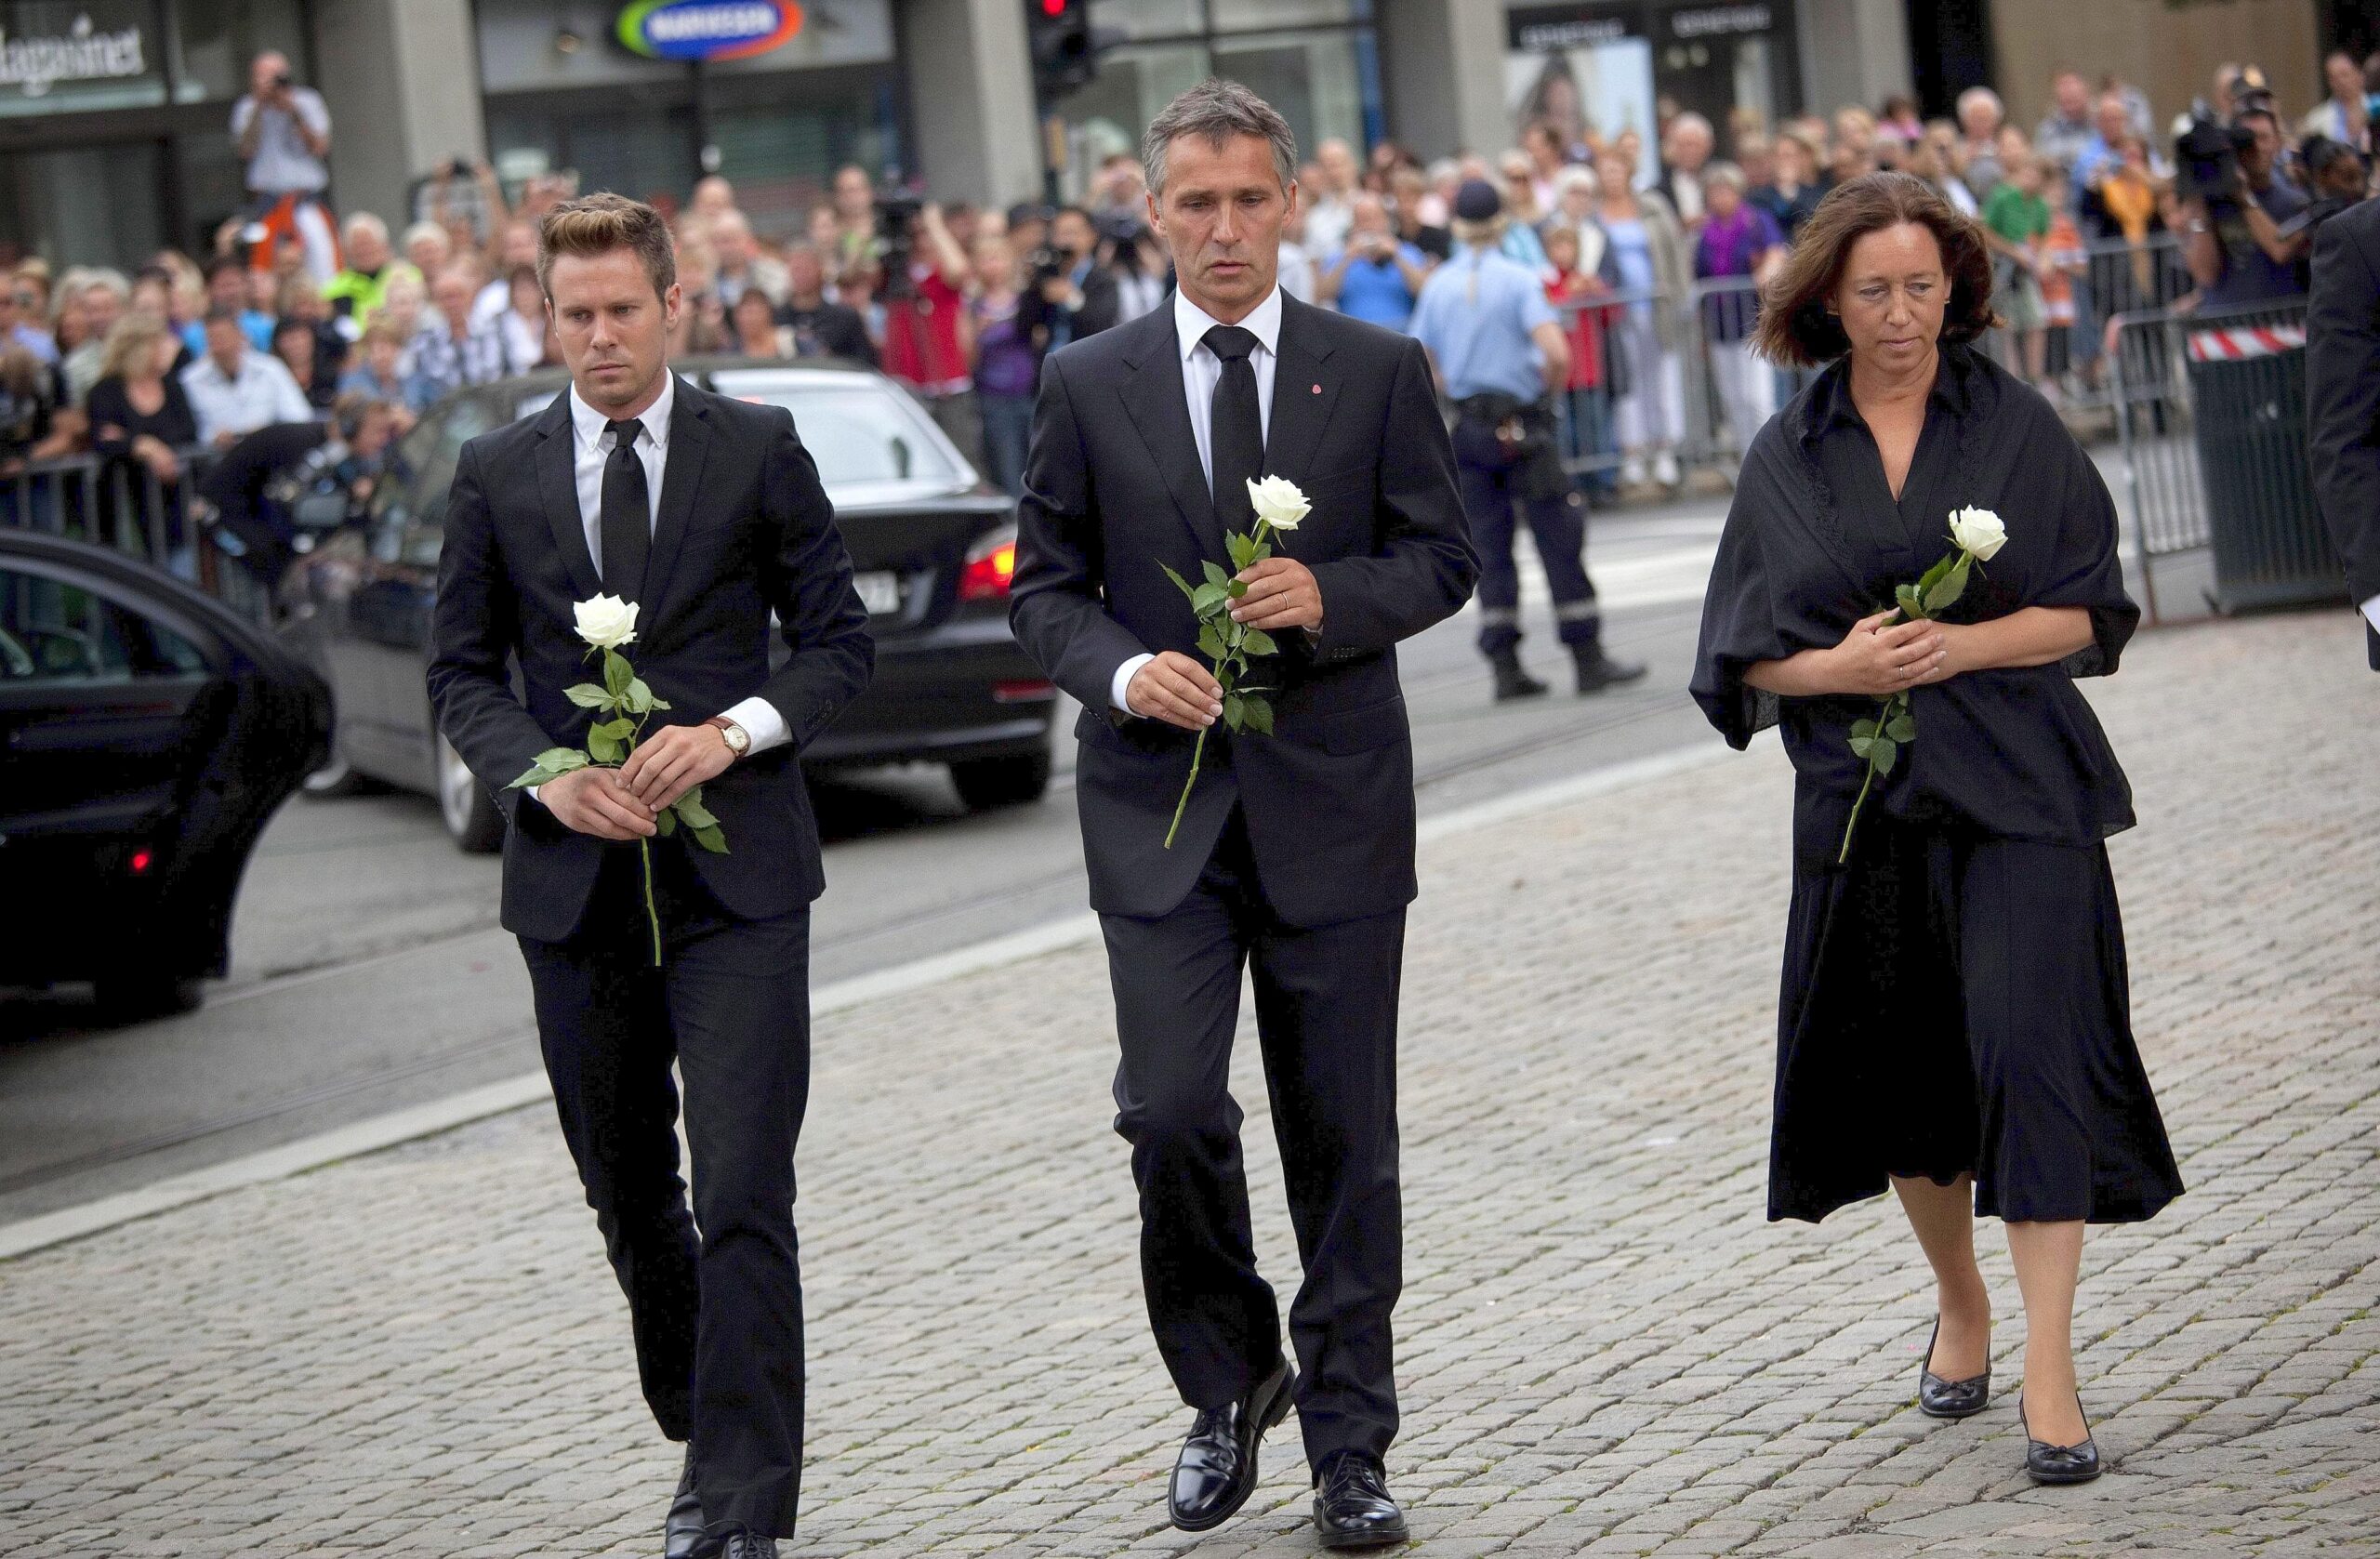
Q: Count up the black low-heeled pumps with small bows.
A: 2